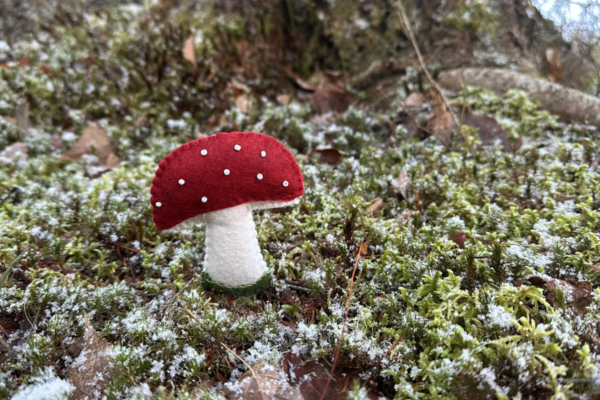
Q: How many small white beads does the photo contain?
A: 9